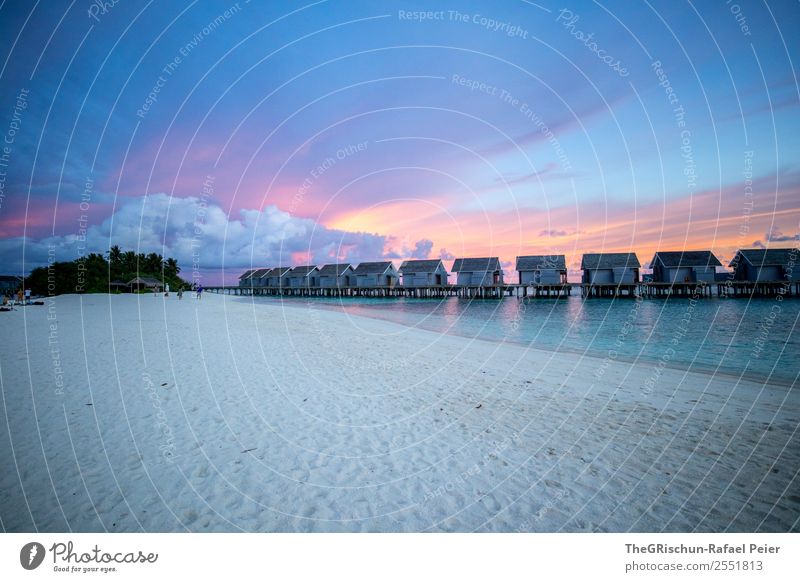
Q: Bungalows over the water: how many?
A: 12